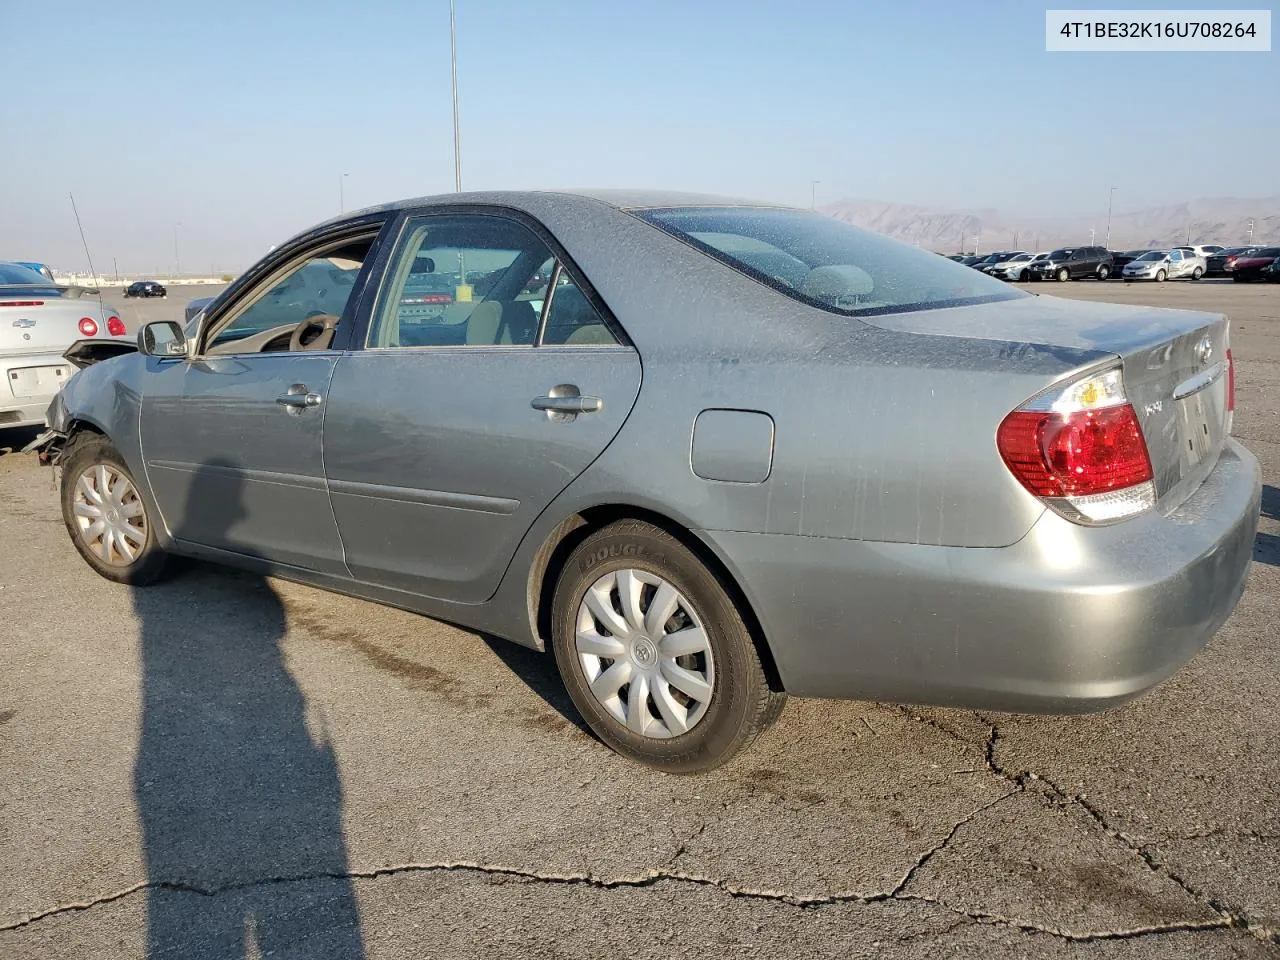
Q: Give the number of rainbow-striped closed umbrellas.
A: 0